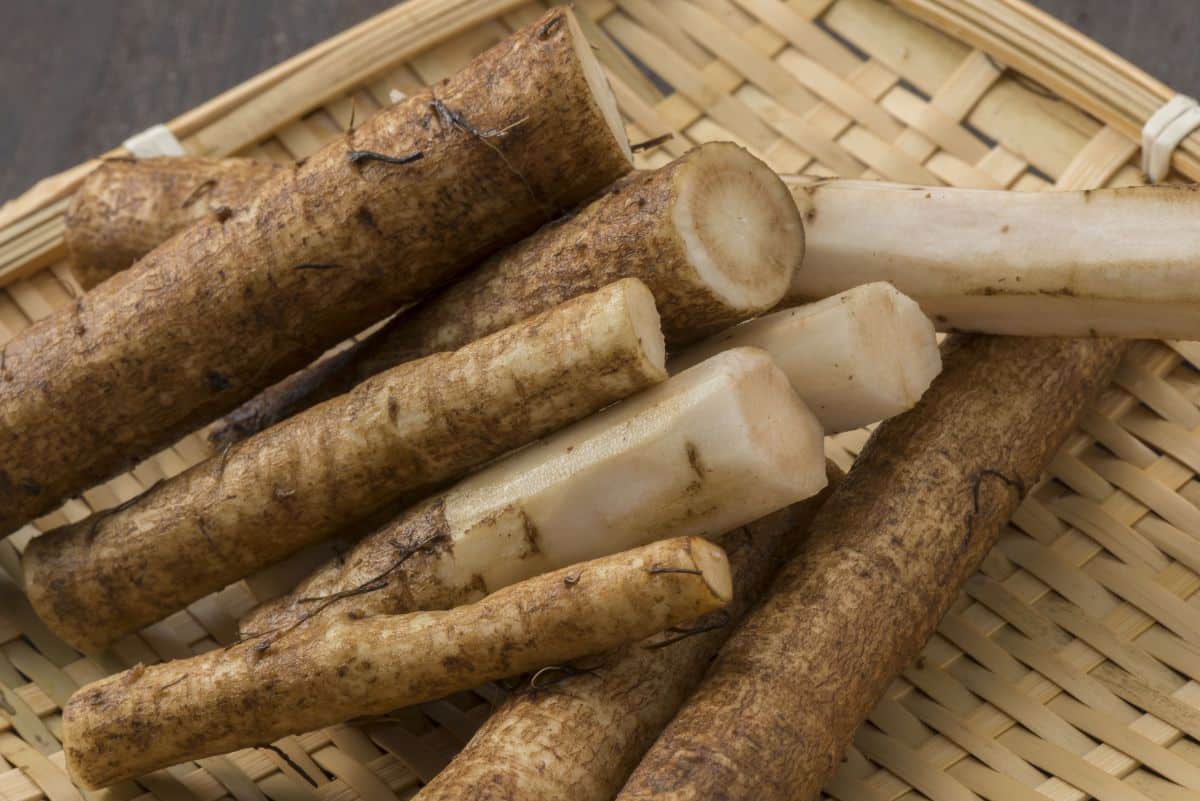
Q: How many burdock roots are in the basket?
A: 10